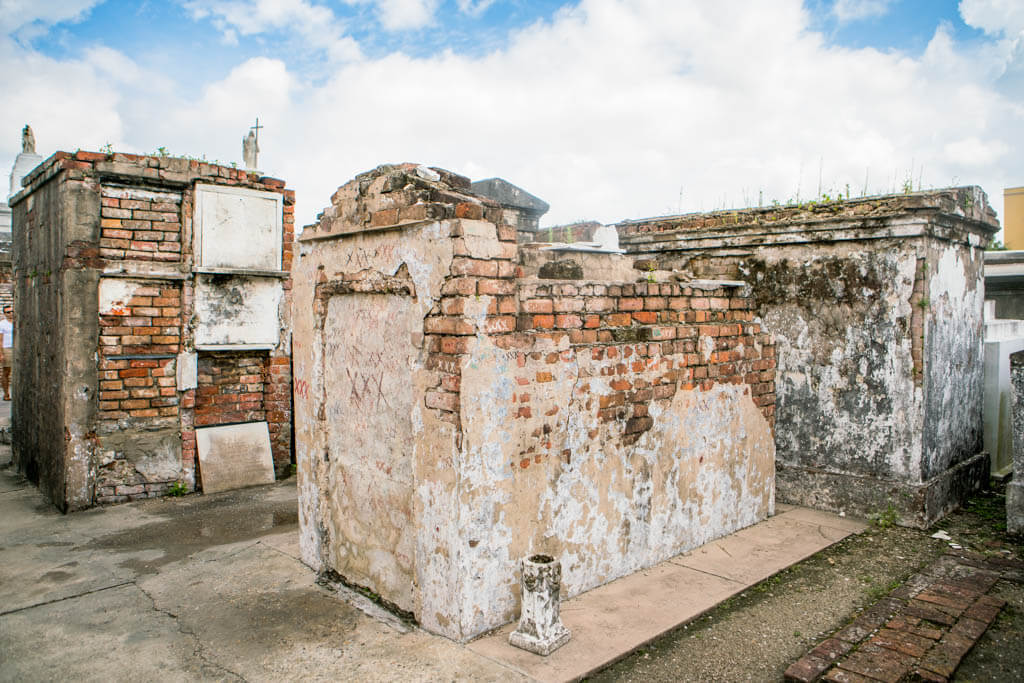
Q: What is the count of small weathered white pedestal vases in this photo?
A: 1